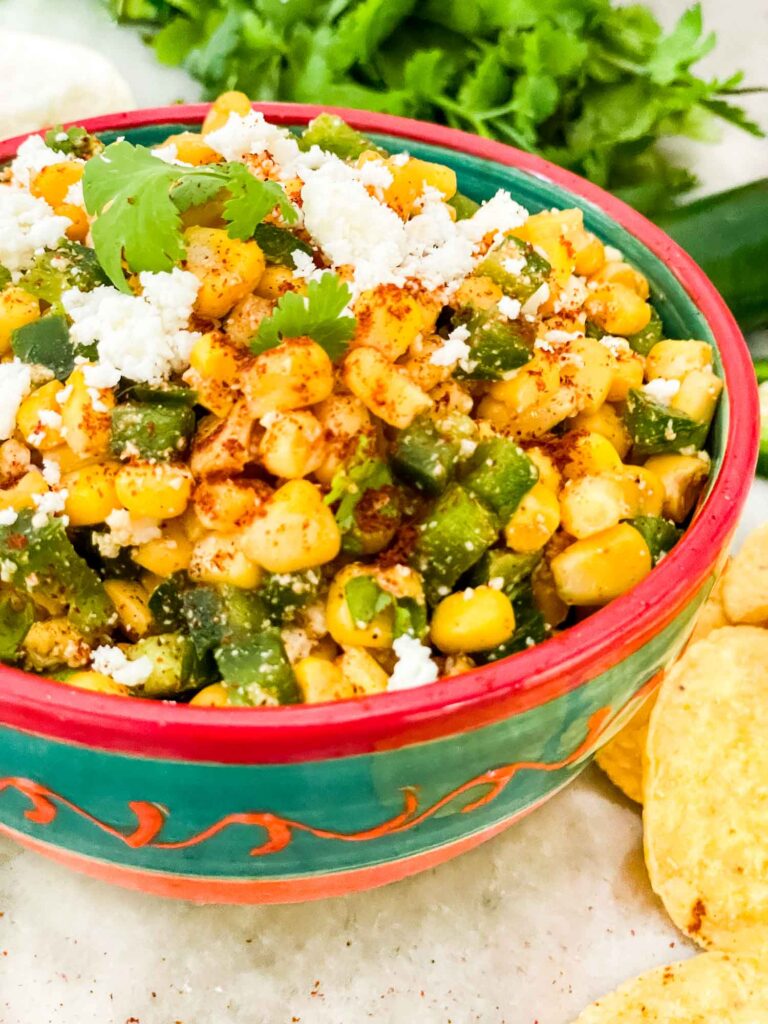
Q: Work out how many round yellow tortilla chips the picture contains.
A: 4